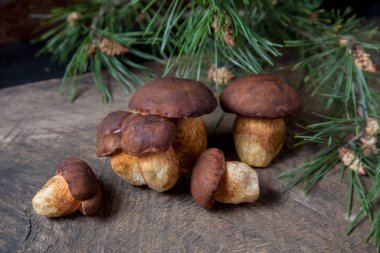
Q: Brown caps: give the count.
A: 6